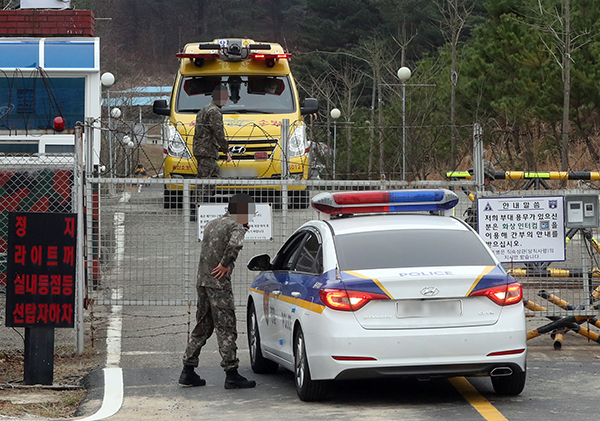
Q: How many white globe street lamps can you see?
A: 6